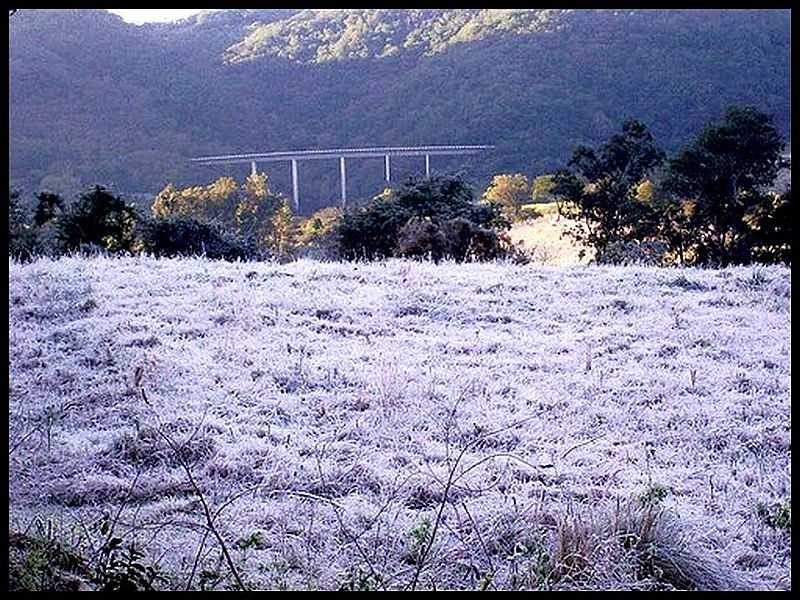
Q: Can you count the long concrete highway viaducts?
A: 1